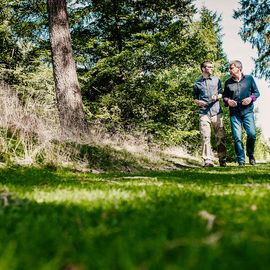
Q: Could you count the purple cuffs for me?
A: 2